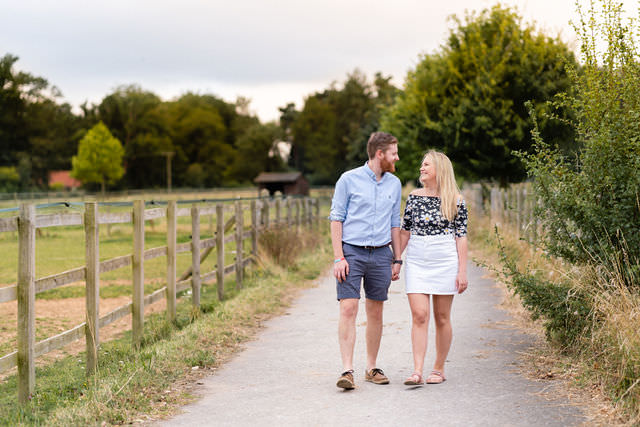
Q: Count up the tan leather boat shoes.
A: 2